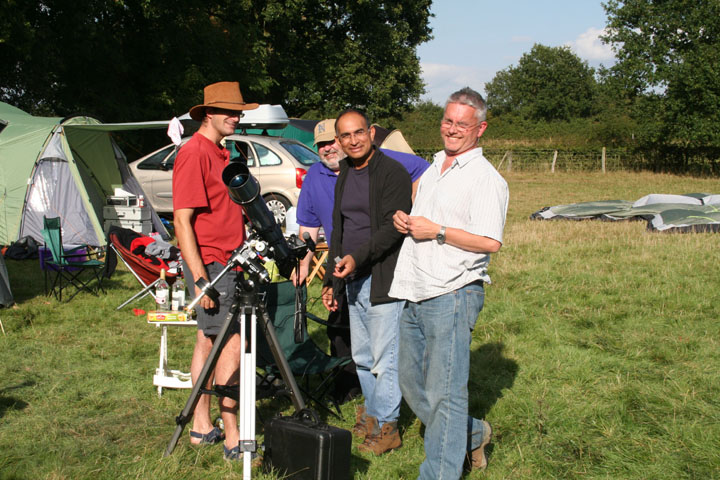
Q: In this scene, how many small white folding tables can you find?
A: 1